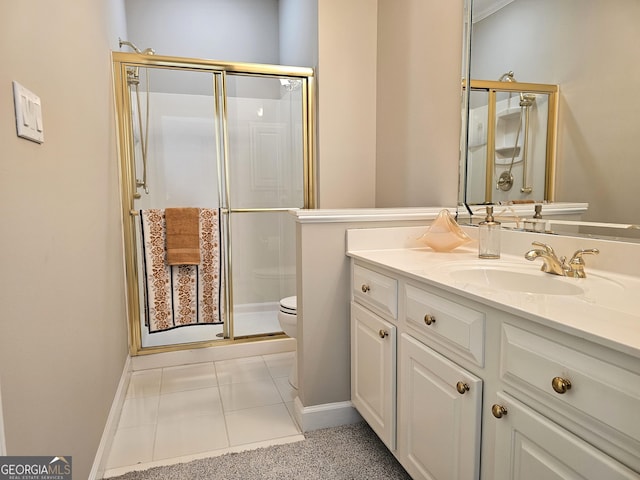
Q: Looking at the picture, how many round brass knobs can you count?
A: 6